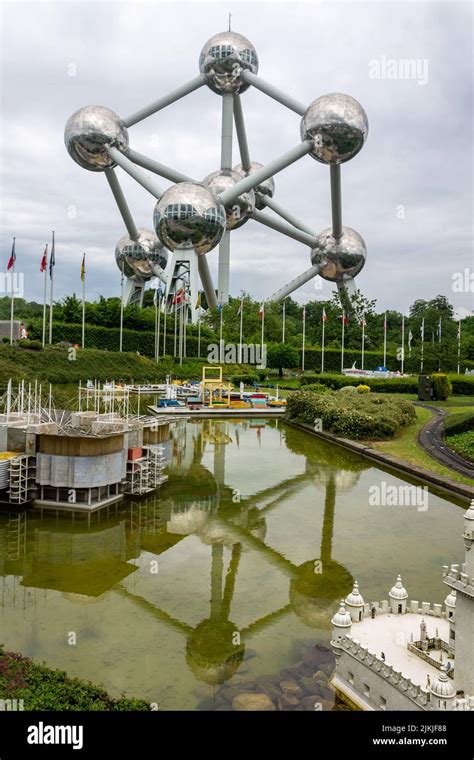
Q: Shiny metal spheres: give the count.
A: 8